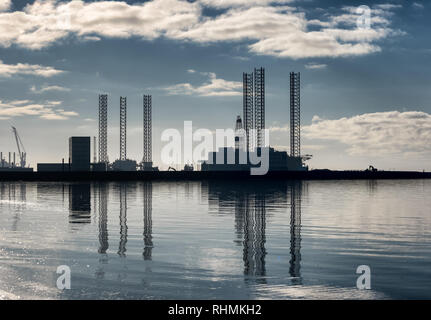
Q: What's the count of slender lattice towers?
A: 6